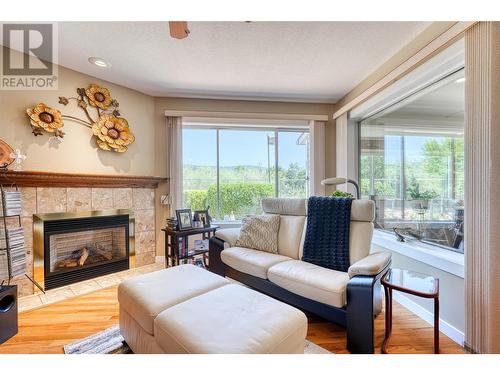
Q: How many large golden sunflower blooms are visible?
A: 3